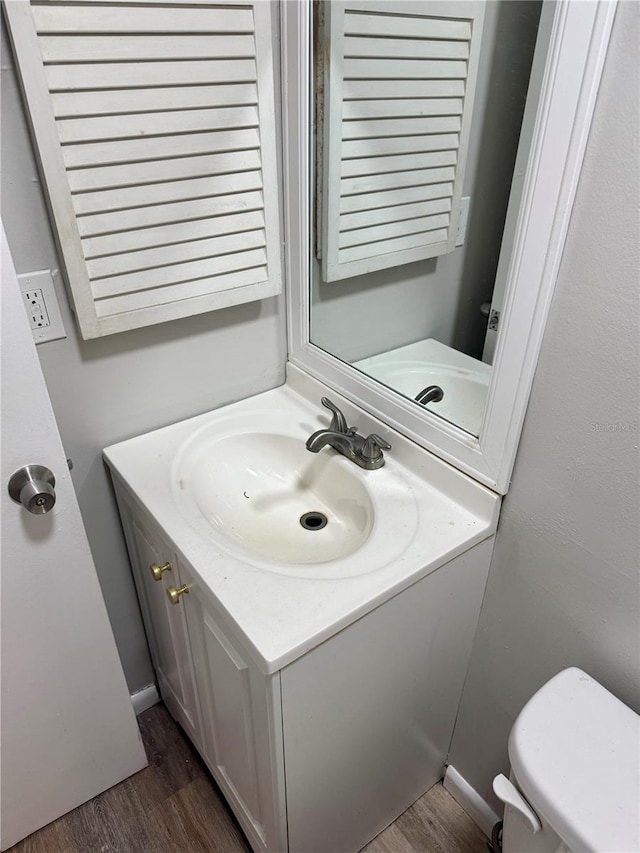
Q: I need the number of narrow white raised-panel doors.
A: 2